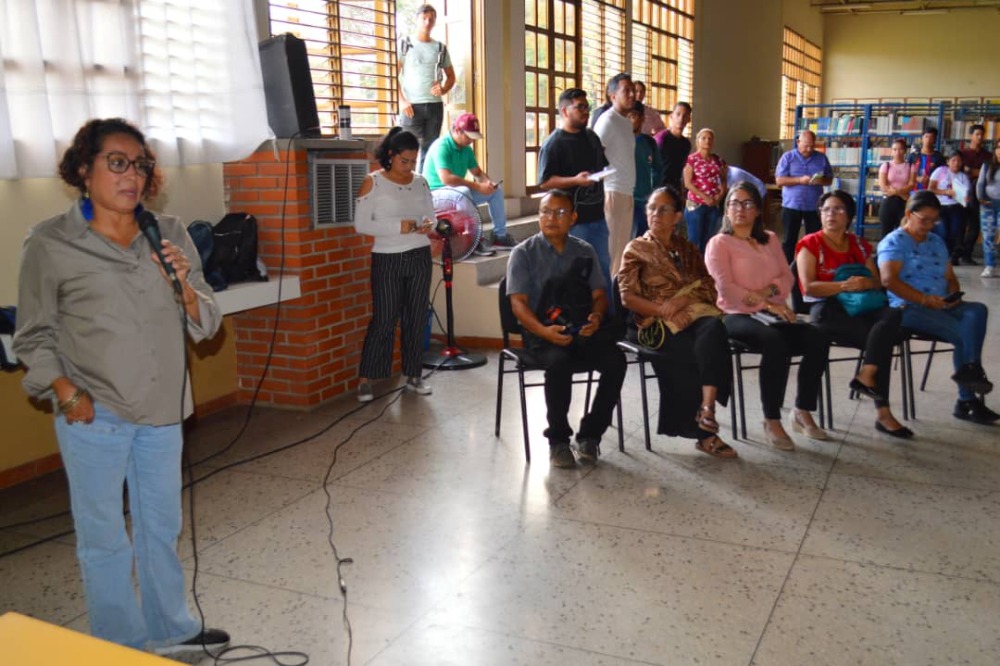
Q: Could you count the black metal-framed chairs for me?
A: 5